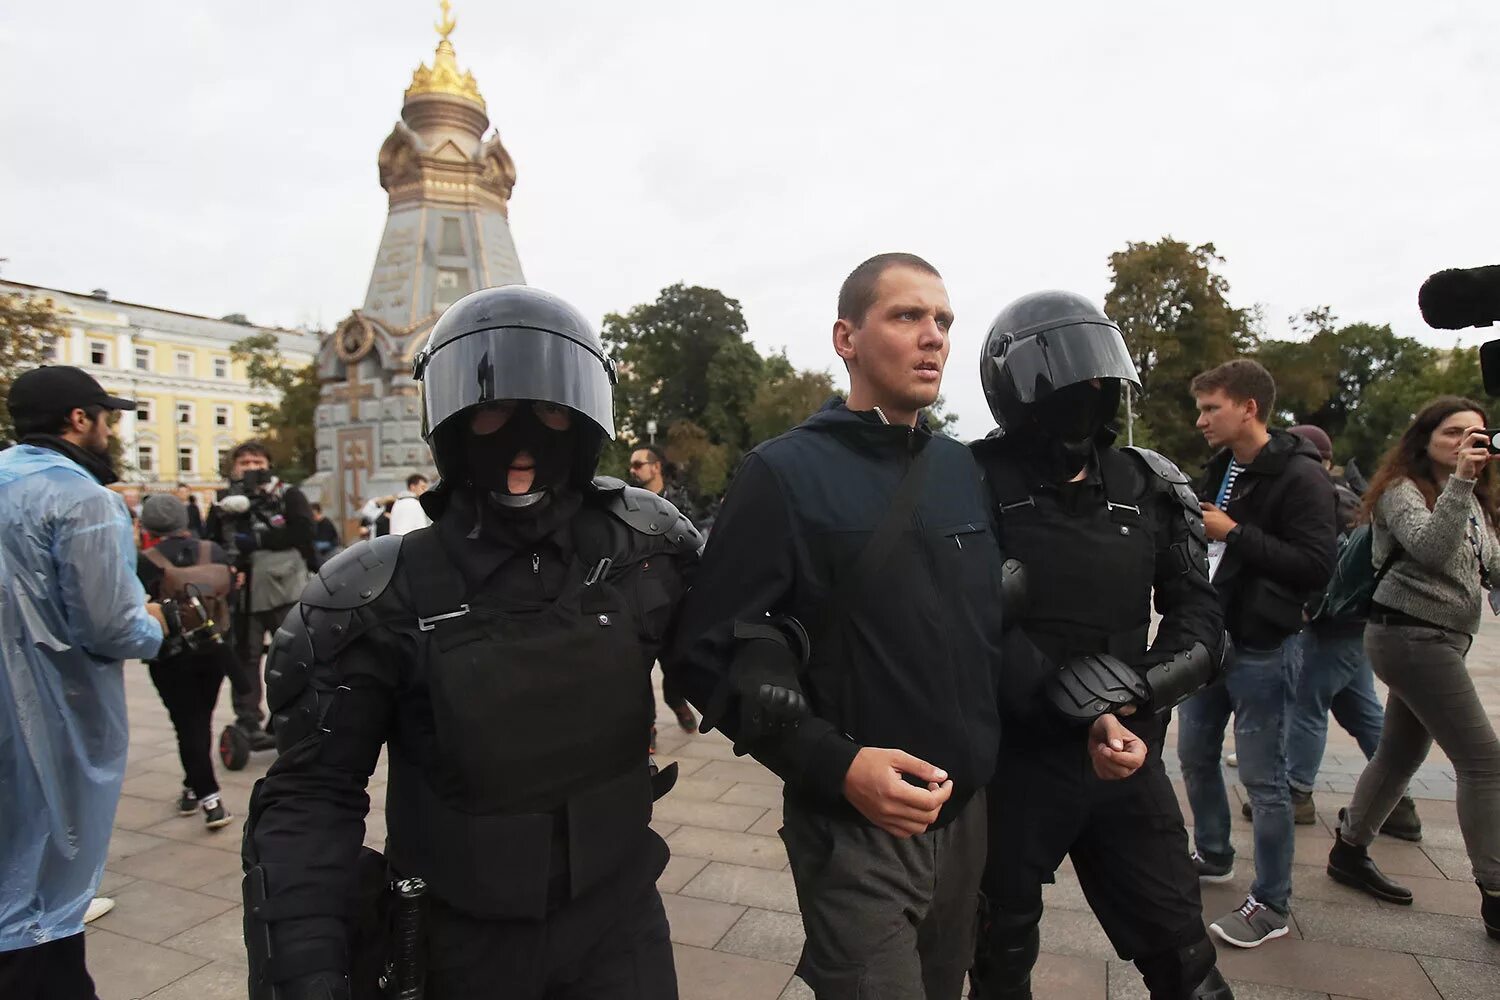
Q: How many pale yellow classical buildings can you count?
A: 1